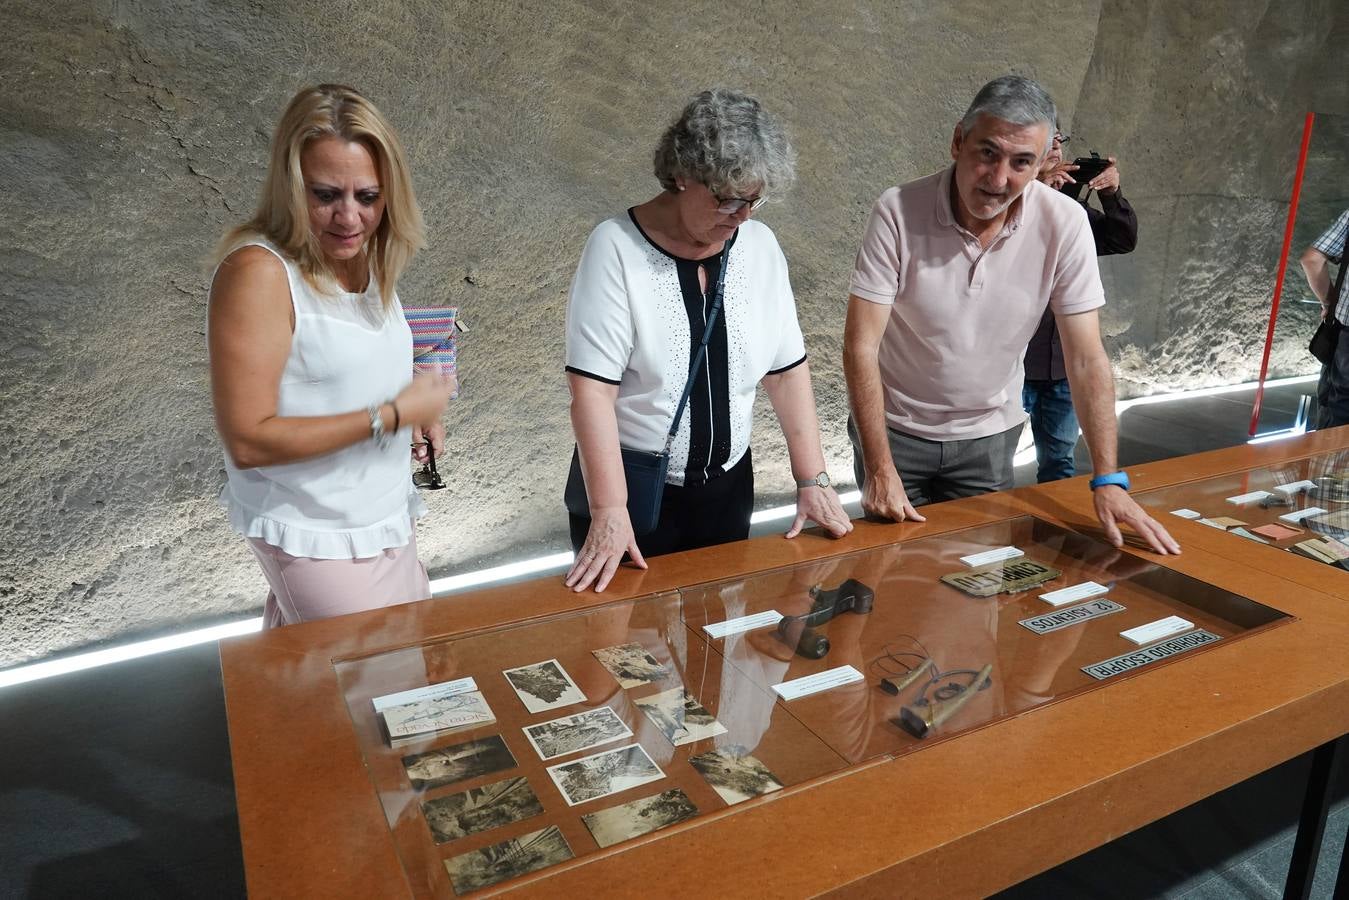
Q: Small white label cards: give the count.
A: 10